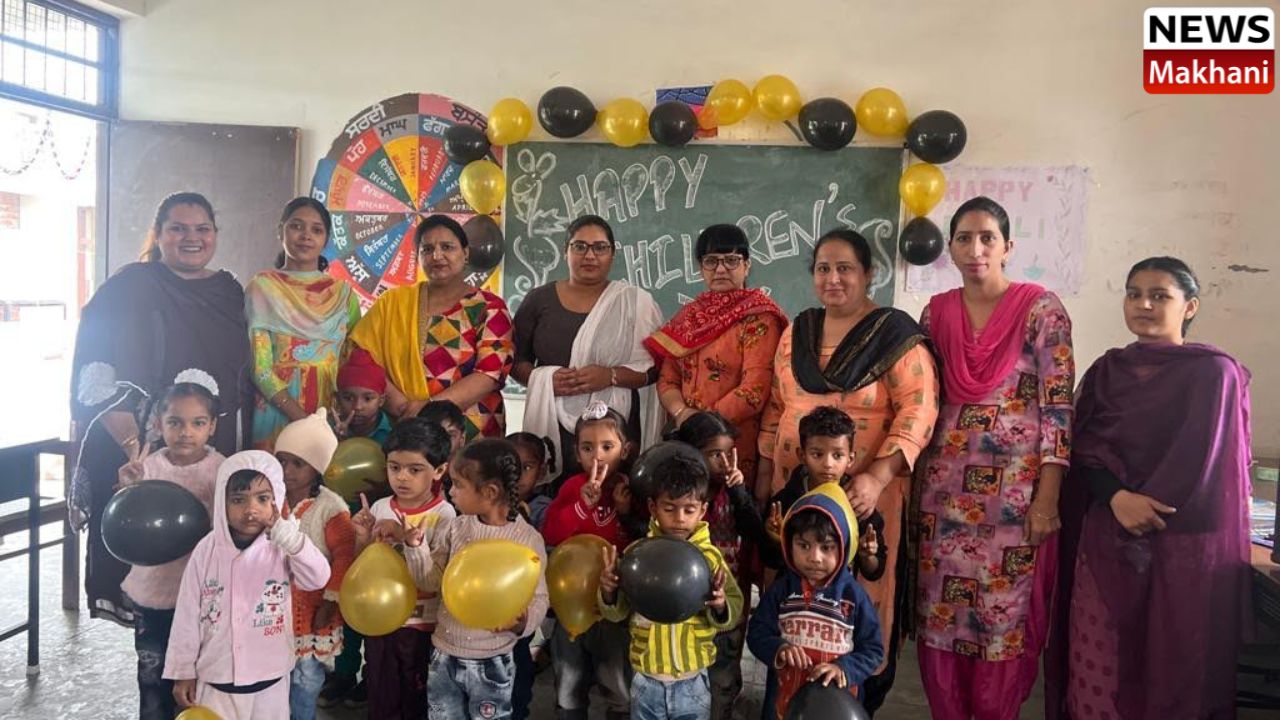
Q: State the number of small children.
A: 13